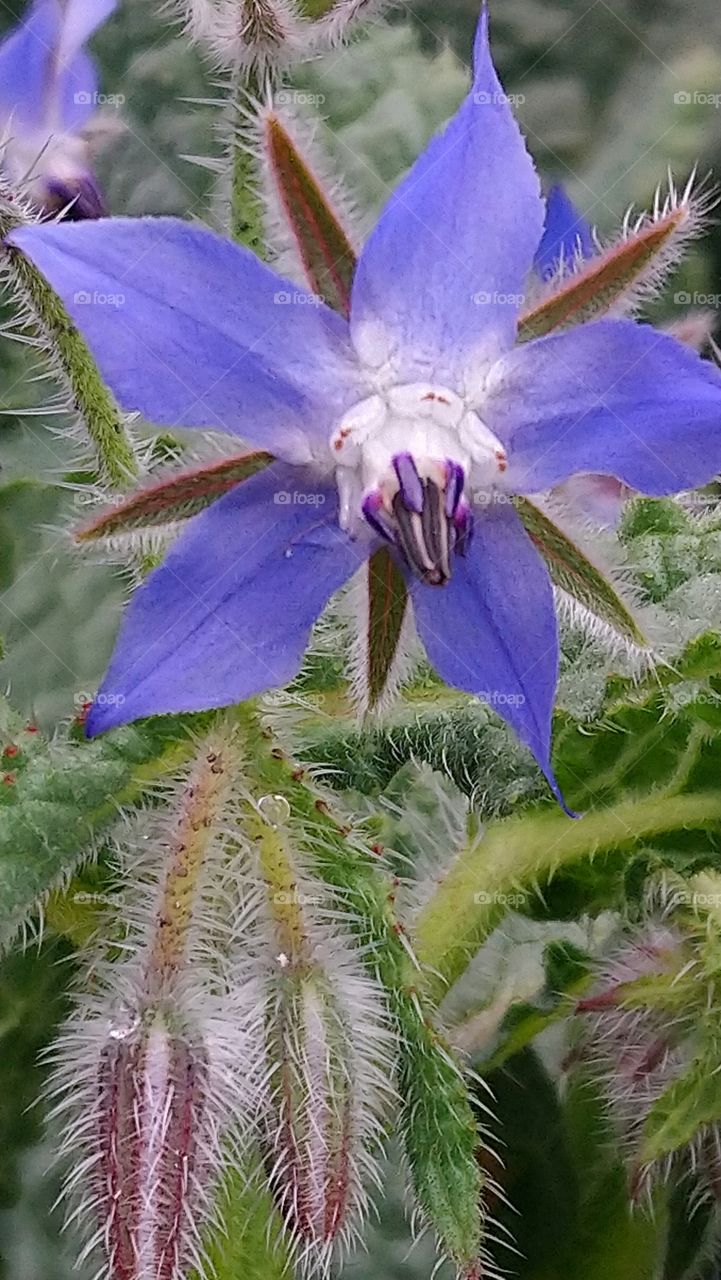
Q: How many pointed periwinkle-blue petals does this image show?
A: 5